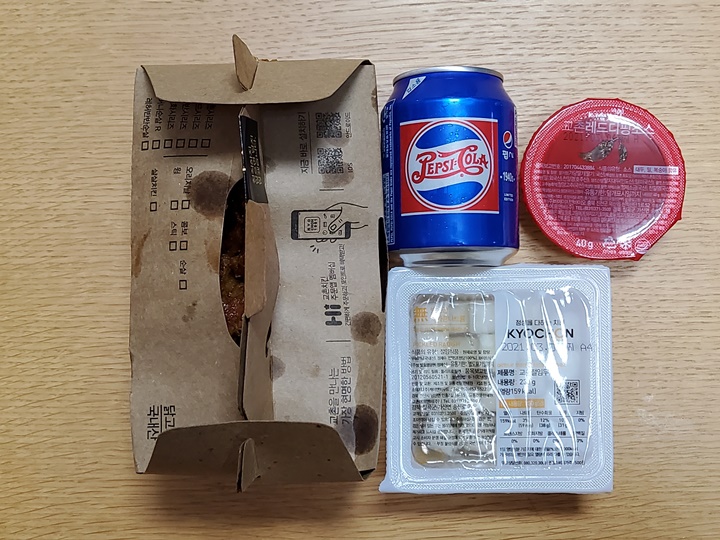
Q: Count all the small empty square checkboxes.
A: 12